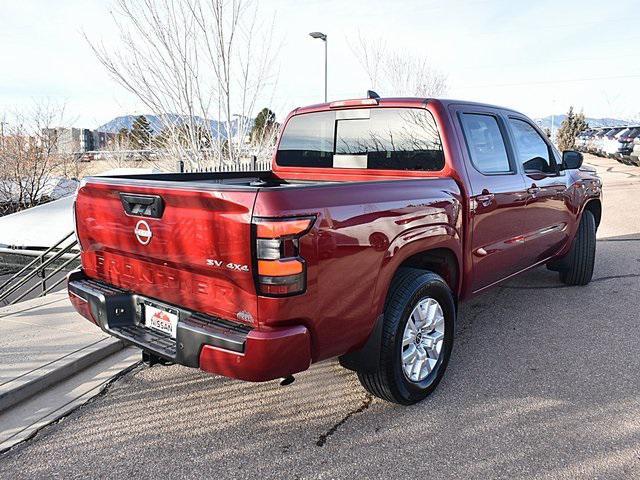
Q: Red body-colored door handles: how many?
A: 2